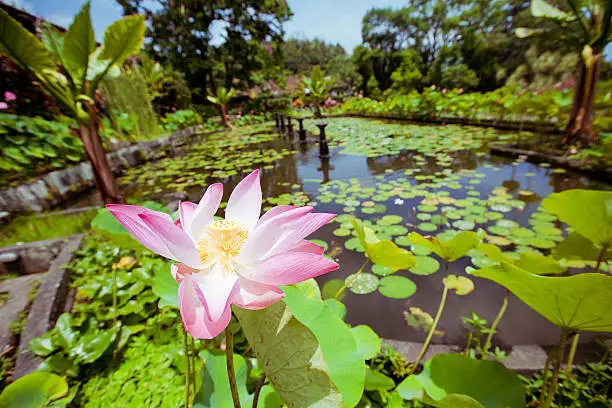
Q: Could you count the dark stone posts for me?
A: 5